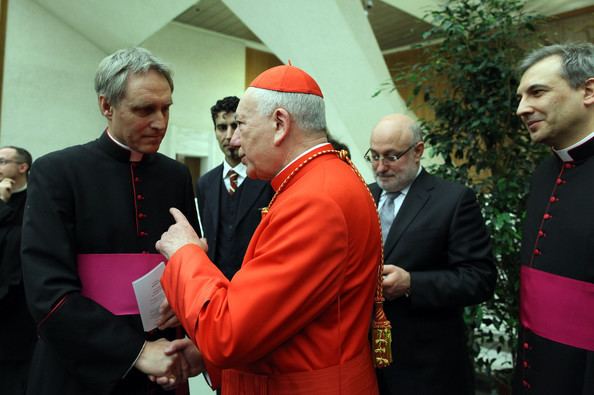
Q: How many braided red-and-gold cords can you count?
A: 1